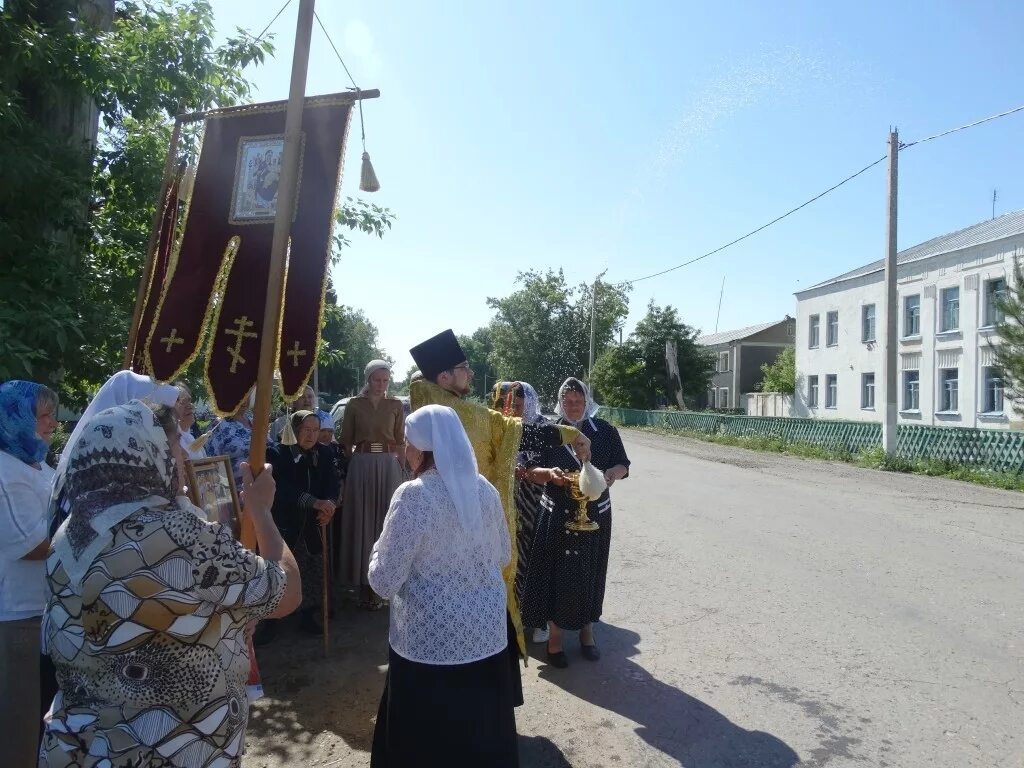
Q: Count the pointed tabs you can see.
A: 3